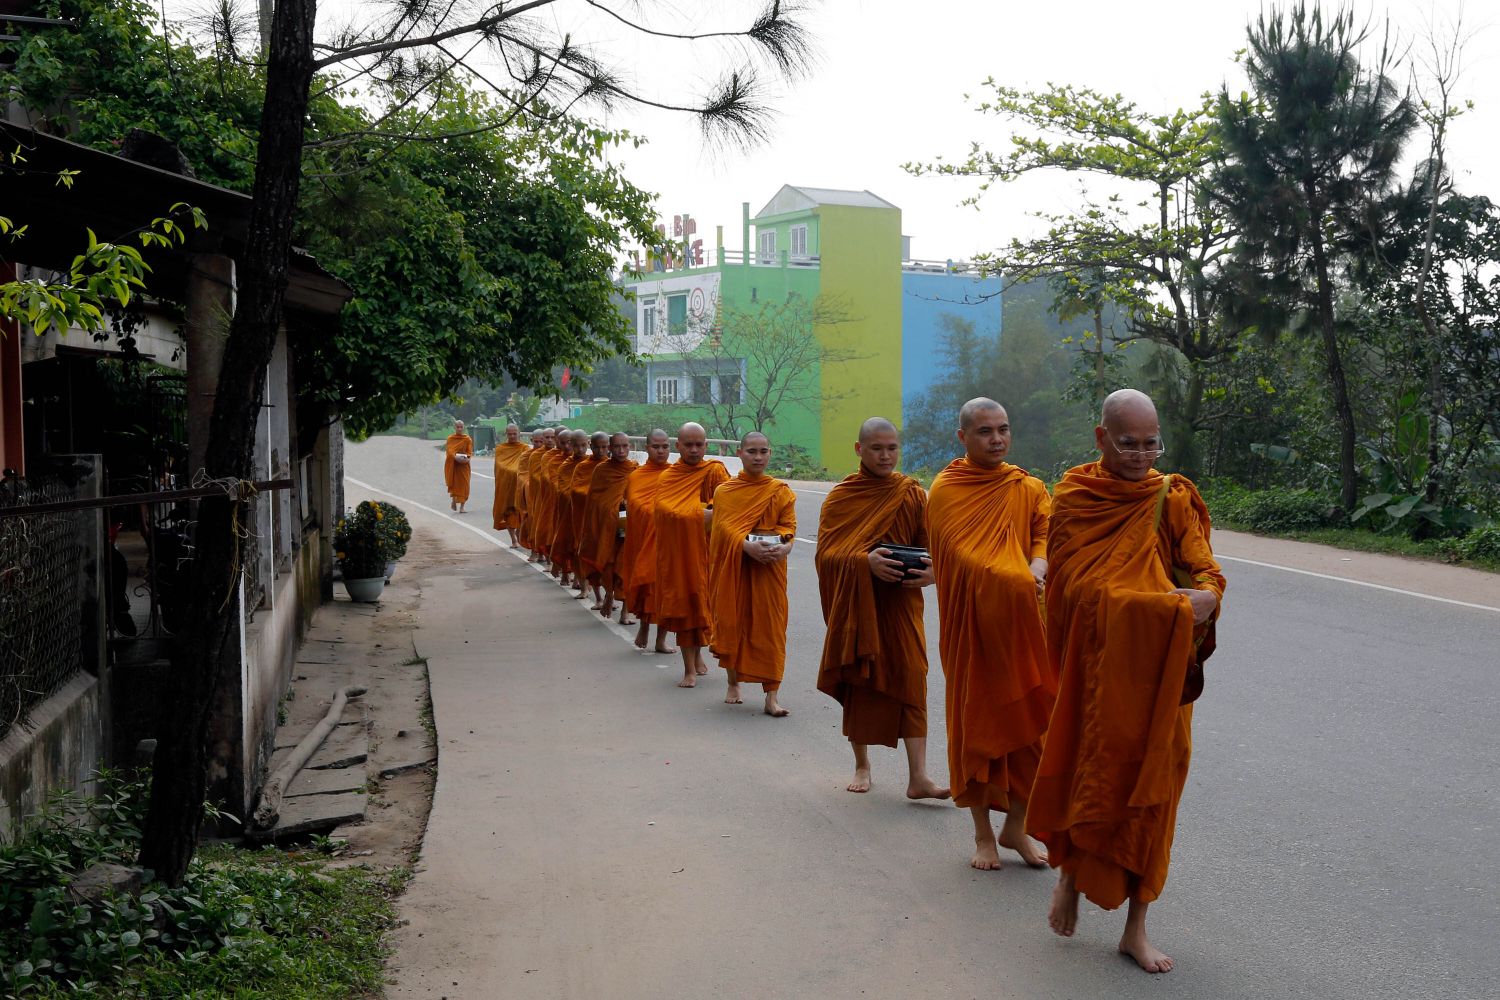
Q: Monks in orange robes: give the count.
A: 15